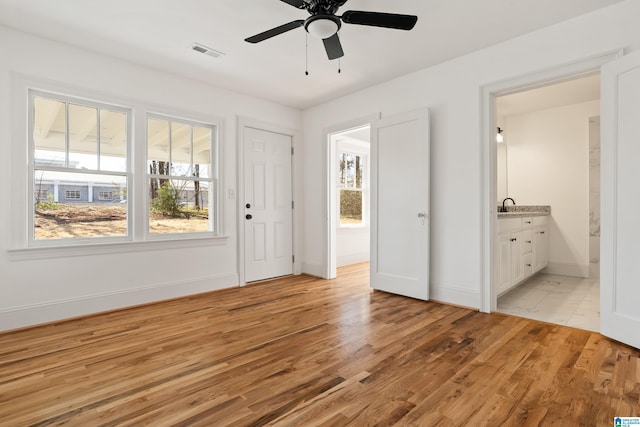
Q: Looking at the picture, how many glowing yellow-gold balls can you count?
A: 0